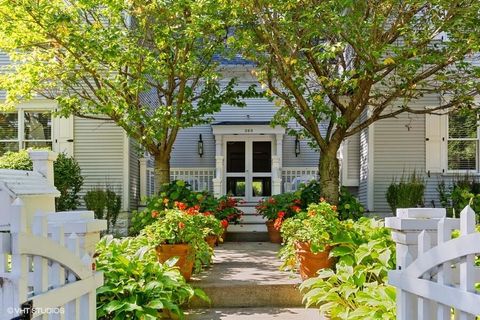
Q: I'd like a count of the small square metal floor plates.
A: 0